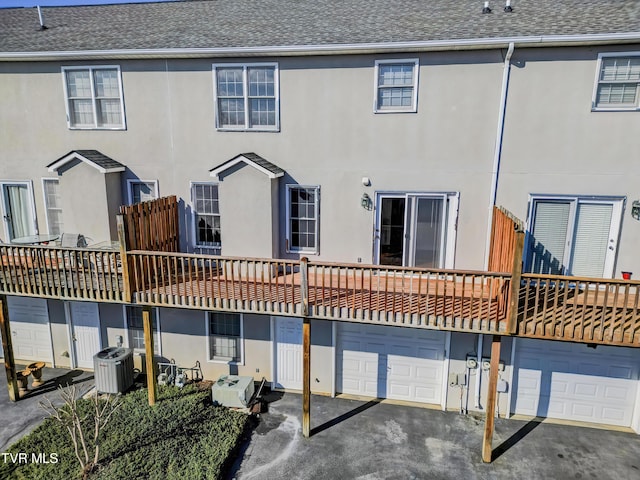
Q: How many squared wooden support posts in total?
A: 4